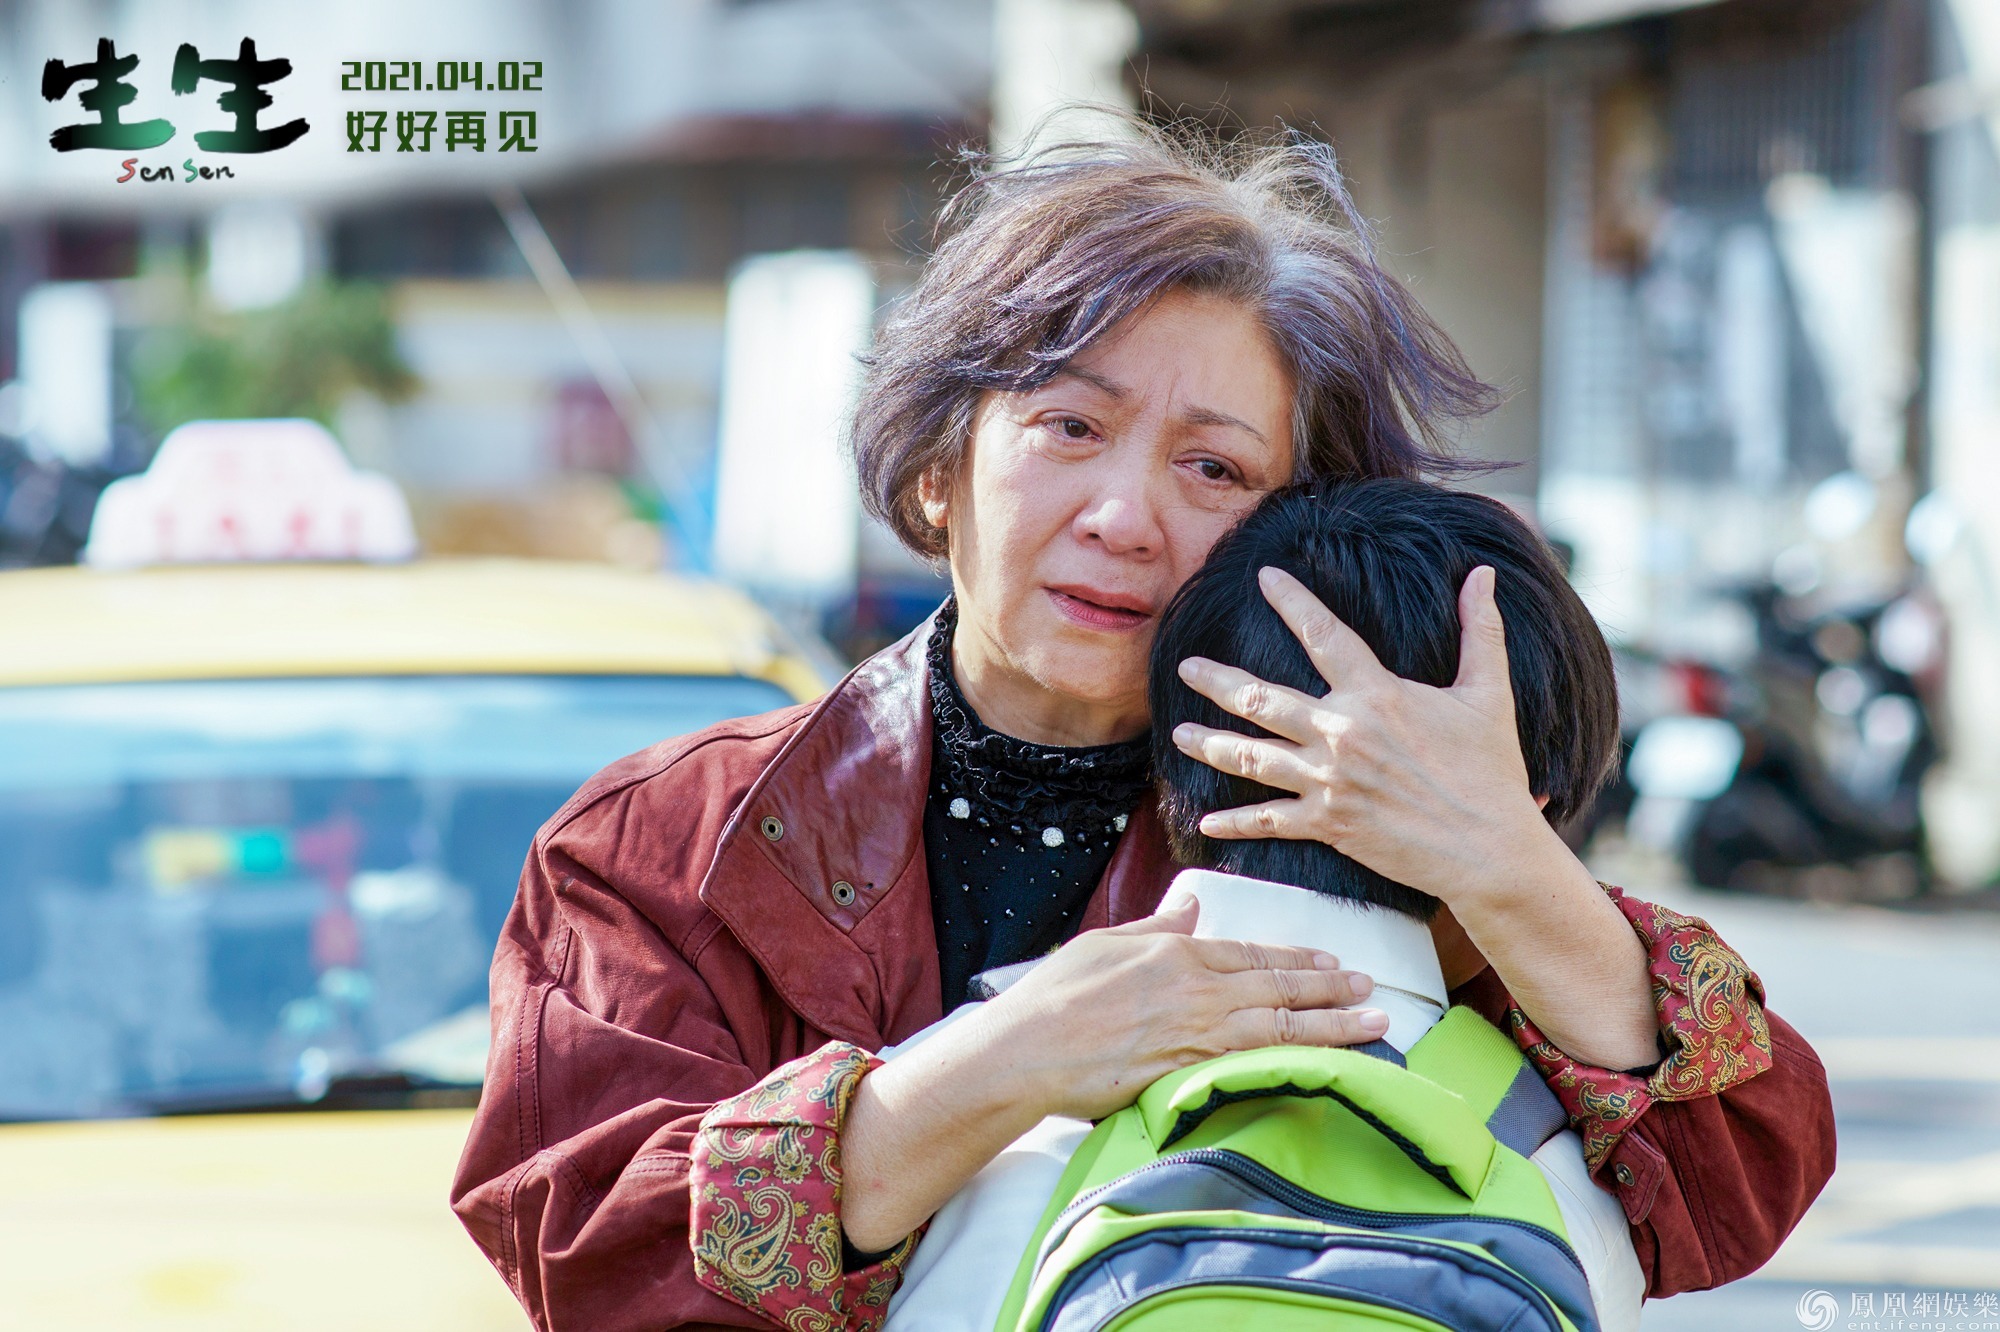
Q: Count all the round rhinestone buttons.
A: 3